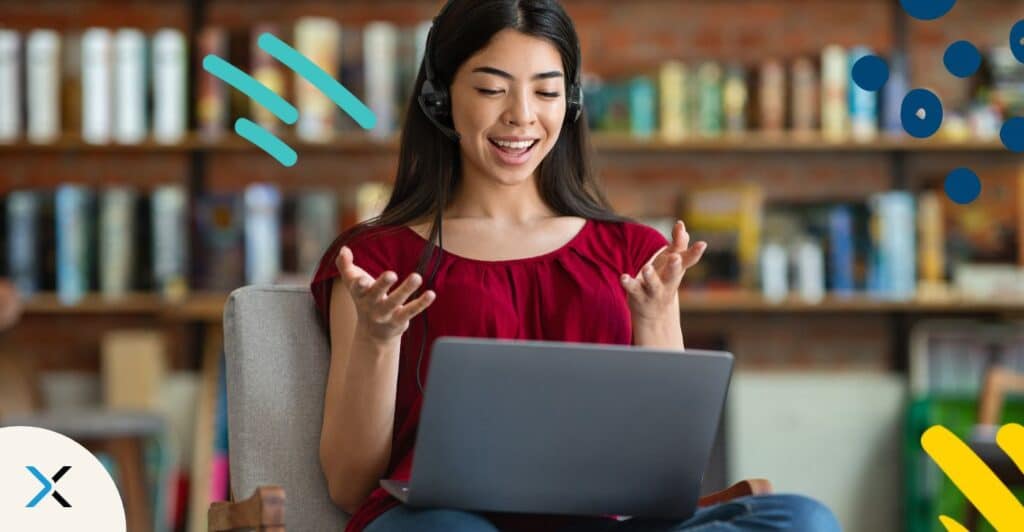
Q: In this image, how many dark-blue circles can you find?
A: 7